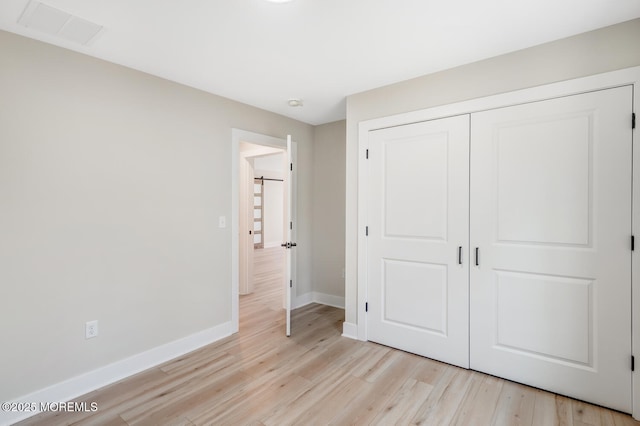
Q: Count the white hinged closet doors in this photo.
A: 2